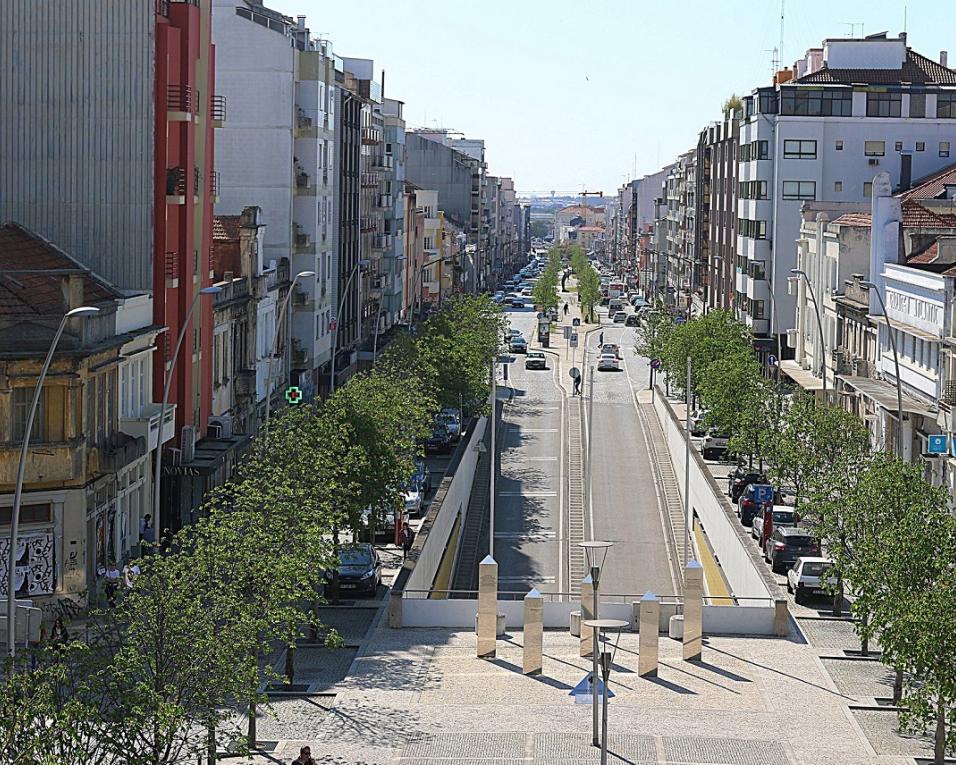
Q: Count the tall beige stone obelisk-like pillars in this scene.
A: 5